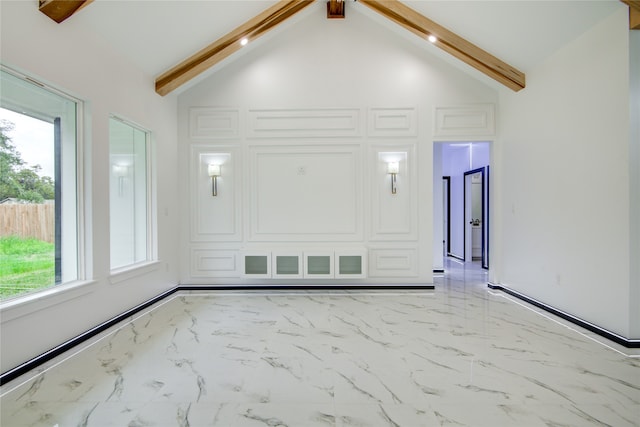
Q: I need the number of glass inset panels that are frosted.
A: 4